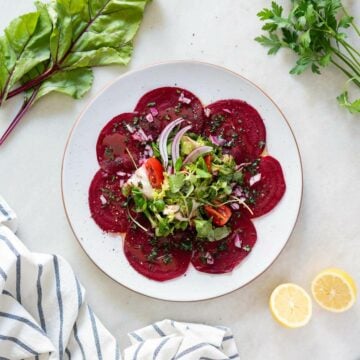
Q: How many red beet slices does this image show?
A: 7